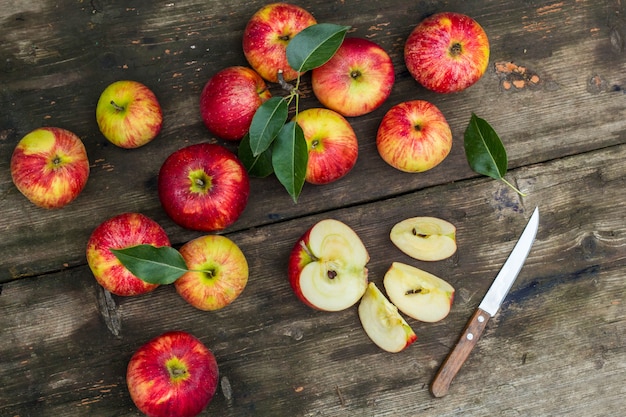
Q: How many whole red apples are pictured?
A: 12